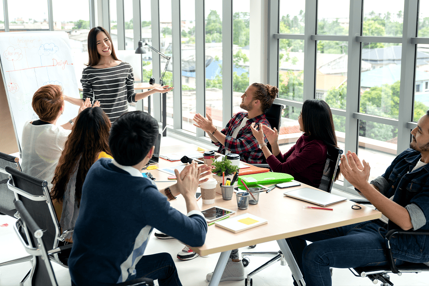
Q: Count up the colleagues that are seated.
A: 6